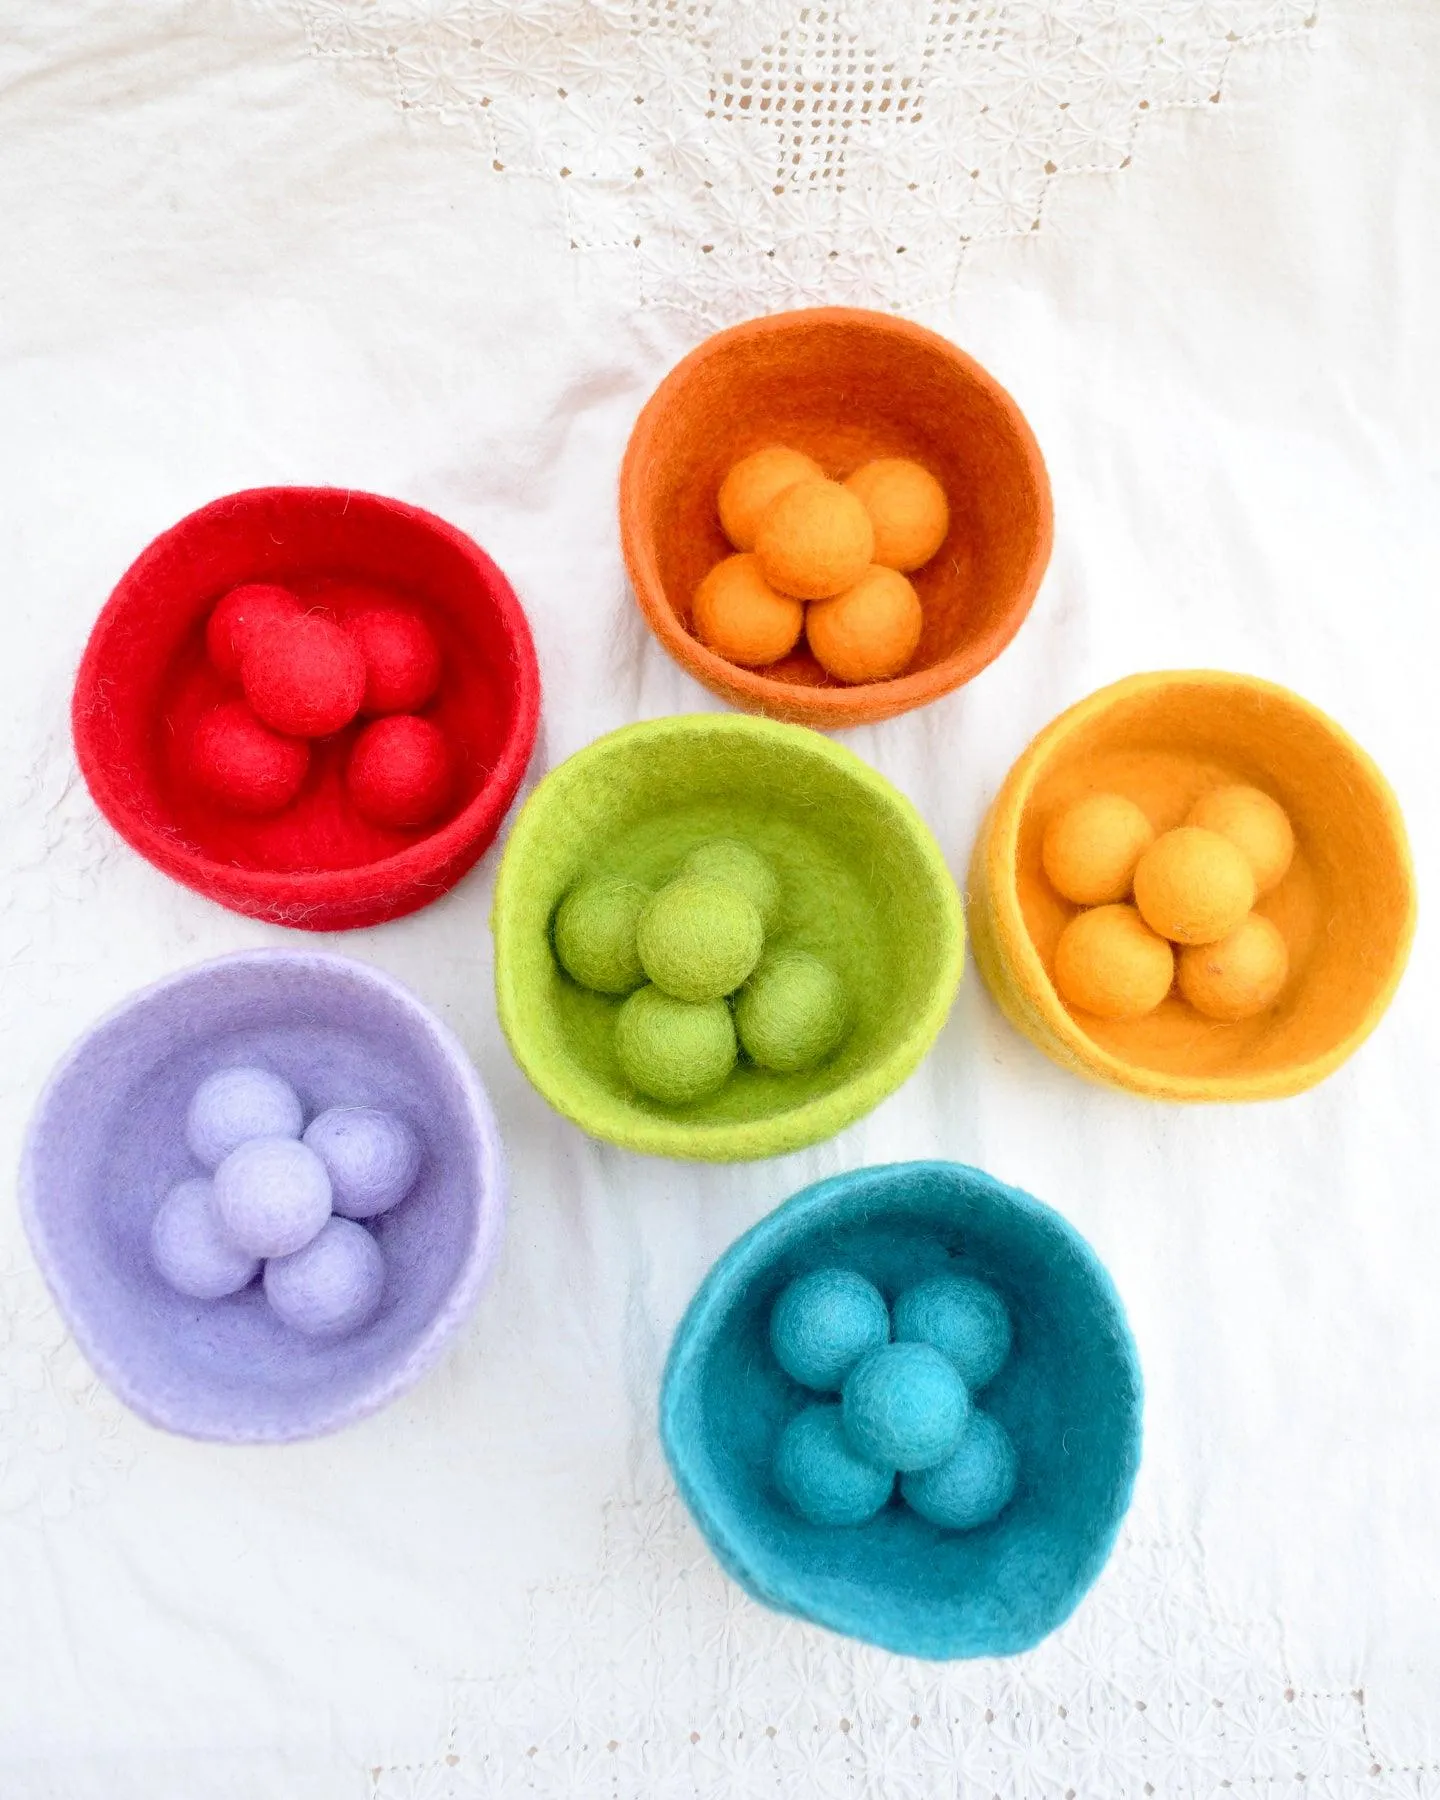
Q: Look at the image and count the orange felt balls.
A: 5